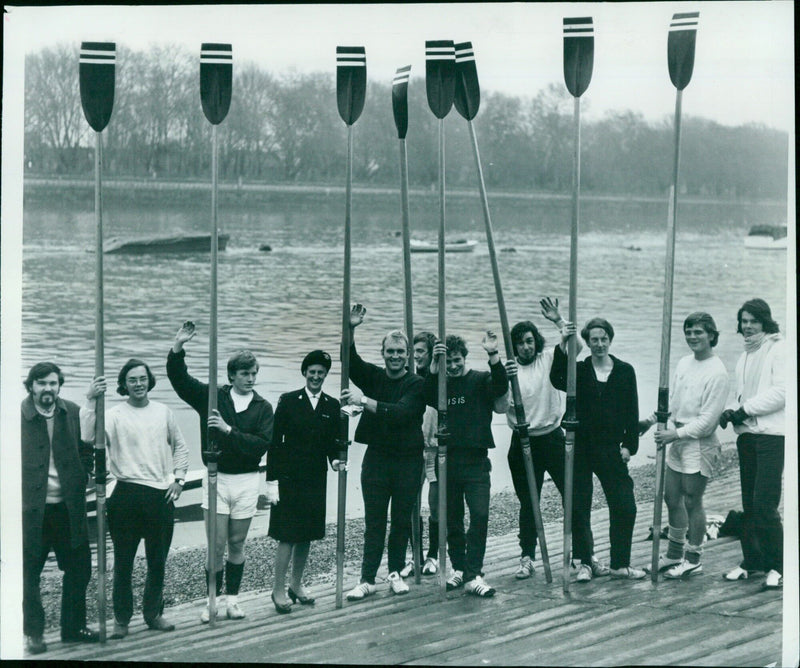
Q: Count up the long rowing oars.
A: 8